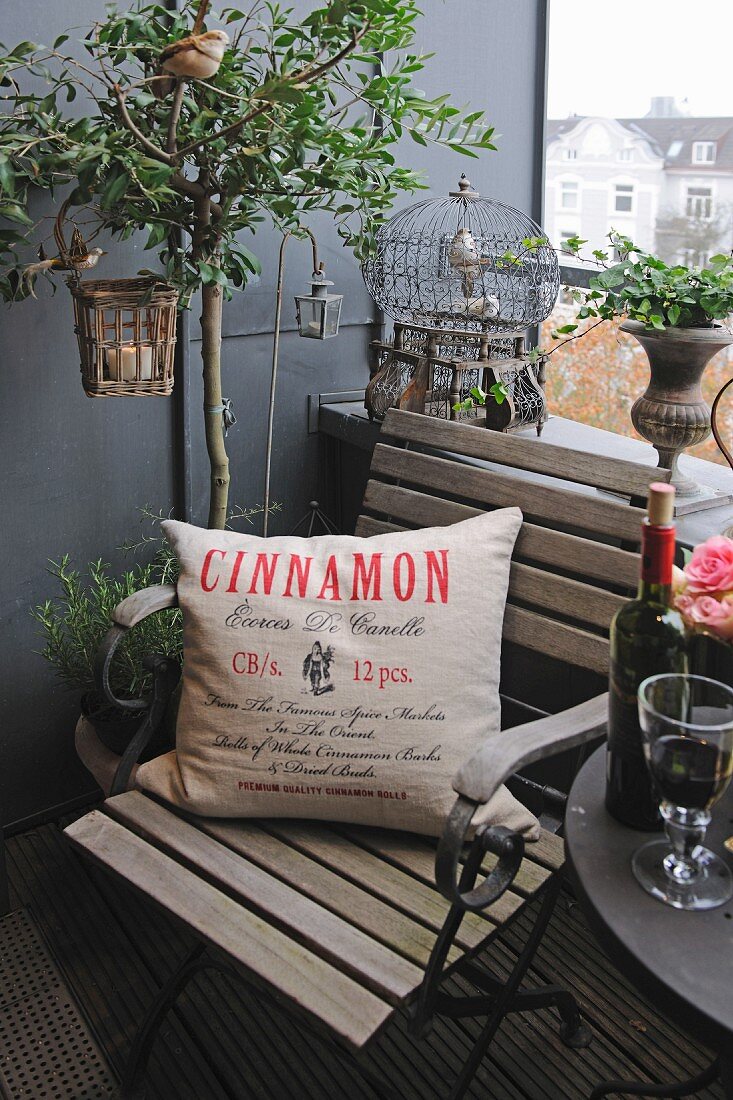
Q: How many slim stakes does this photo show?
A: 1